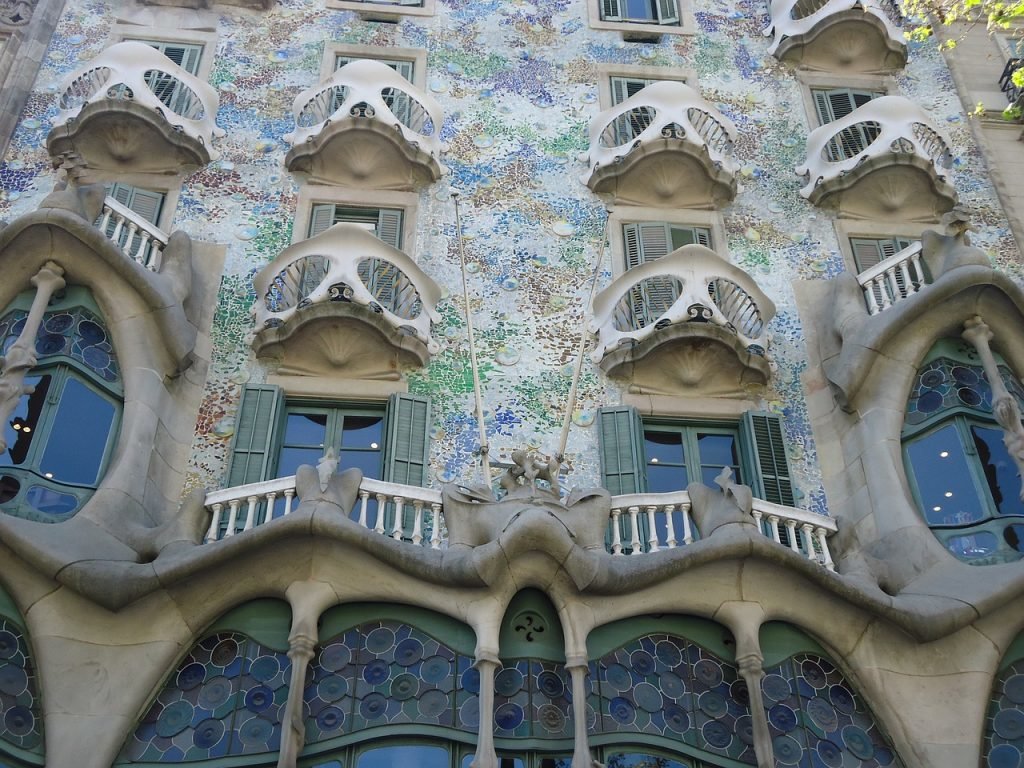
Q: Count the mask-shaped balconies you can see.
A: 7